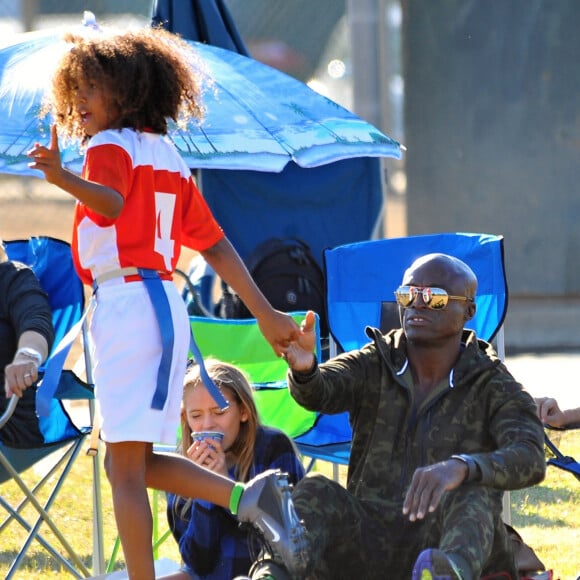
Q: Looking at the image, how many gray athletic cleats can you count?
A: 1